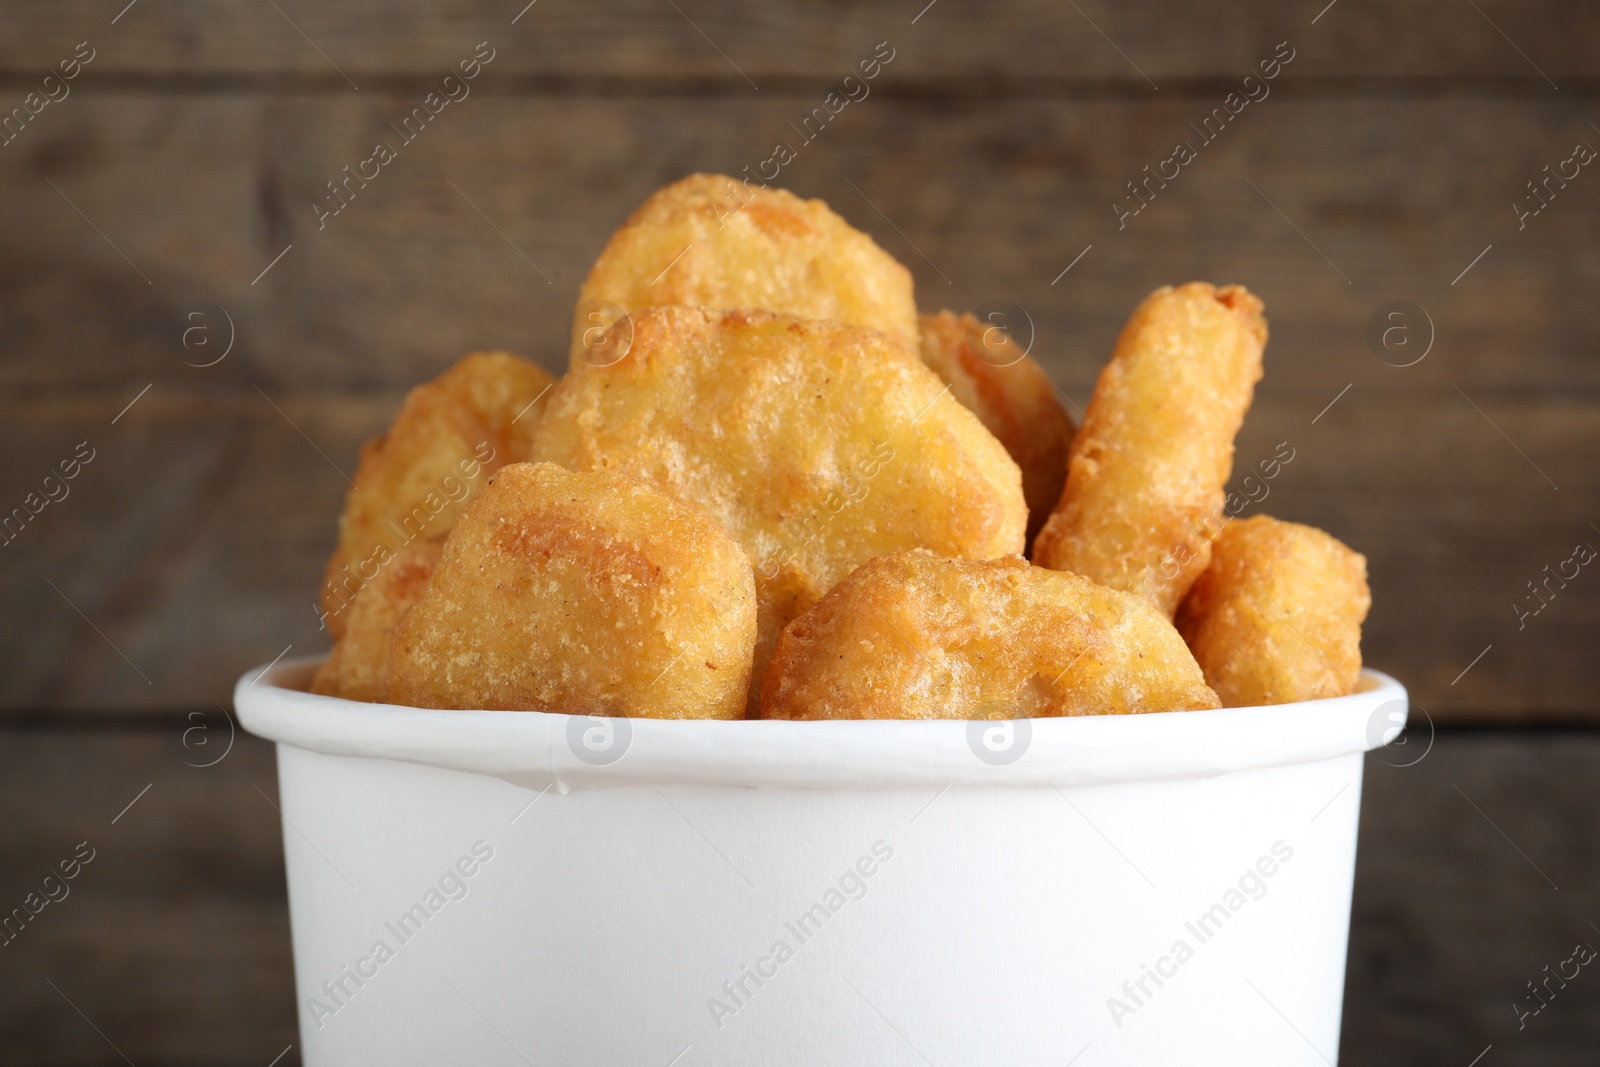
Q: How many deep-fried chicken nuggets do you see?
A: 9